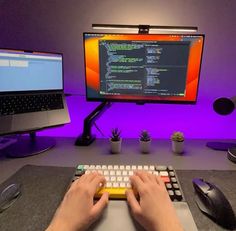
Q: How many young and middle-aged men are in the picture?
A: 1